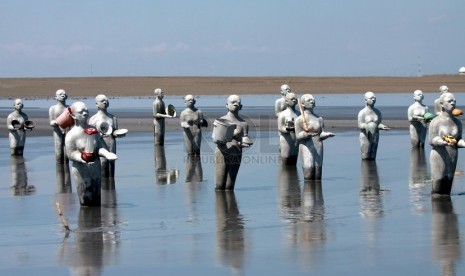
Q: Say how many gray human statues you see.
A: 14